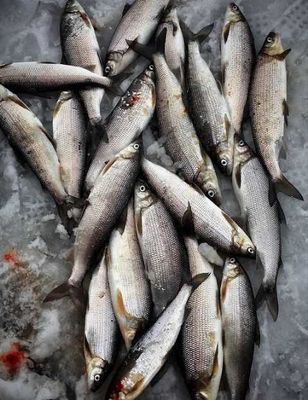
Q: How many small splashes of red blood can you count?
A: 4